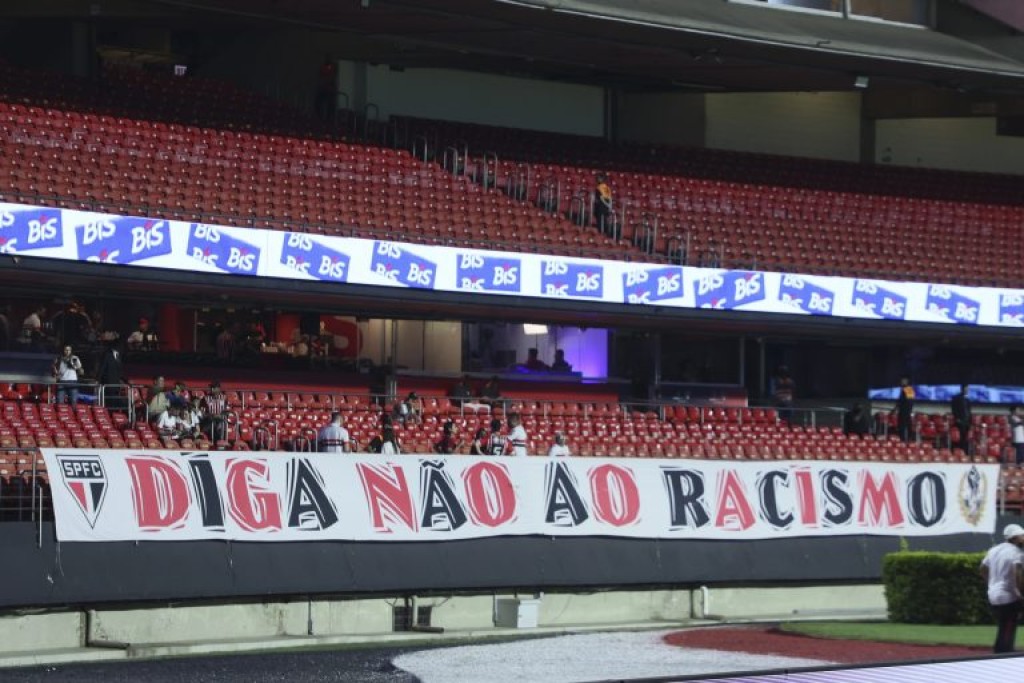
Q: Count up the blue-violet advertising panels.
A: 13